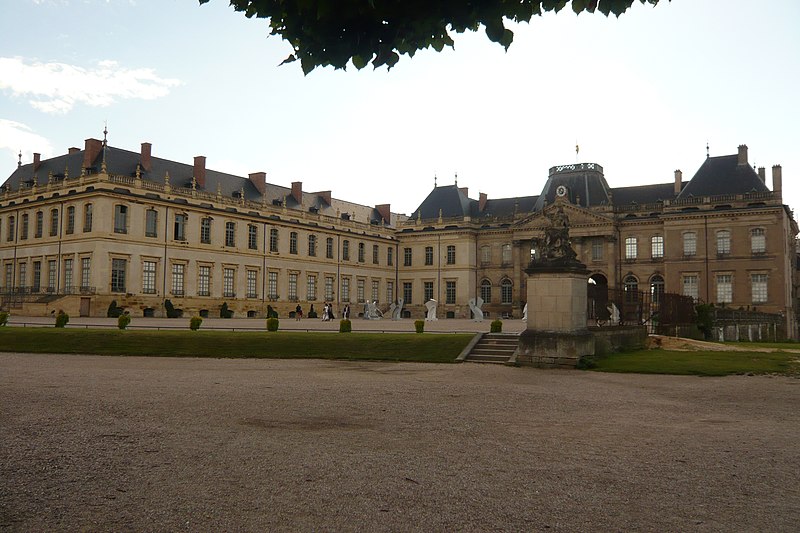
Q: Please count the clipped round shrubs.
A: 8